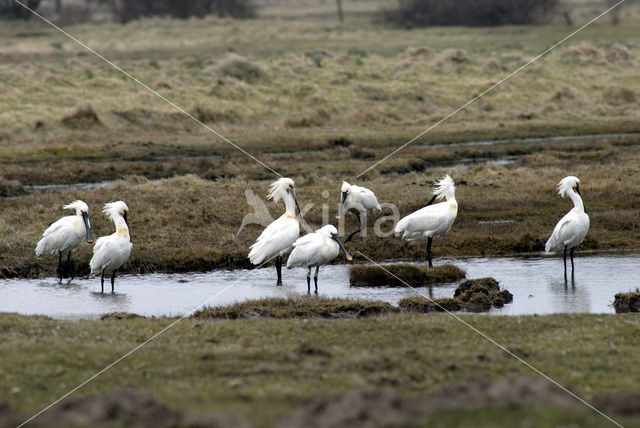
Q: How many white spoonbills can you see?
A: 7